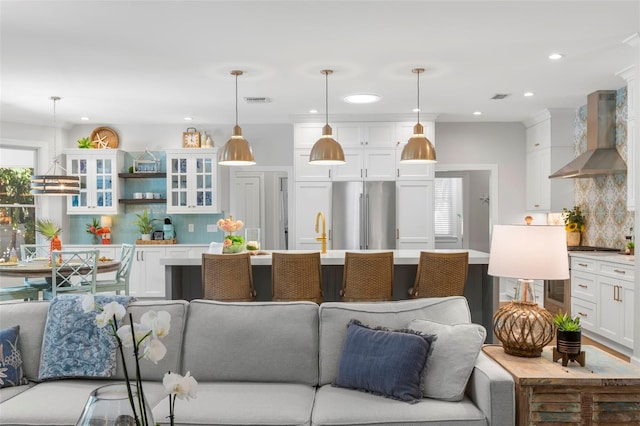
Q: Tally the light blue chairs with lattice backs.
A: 3